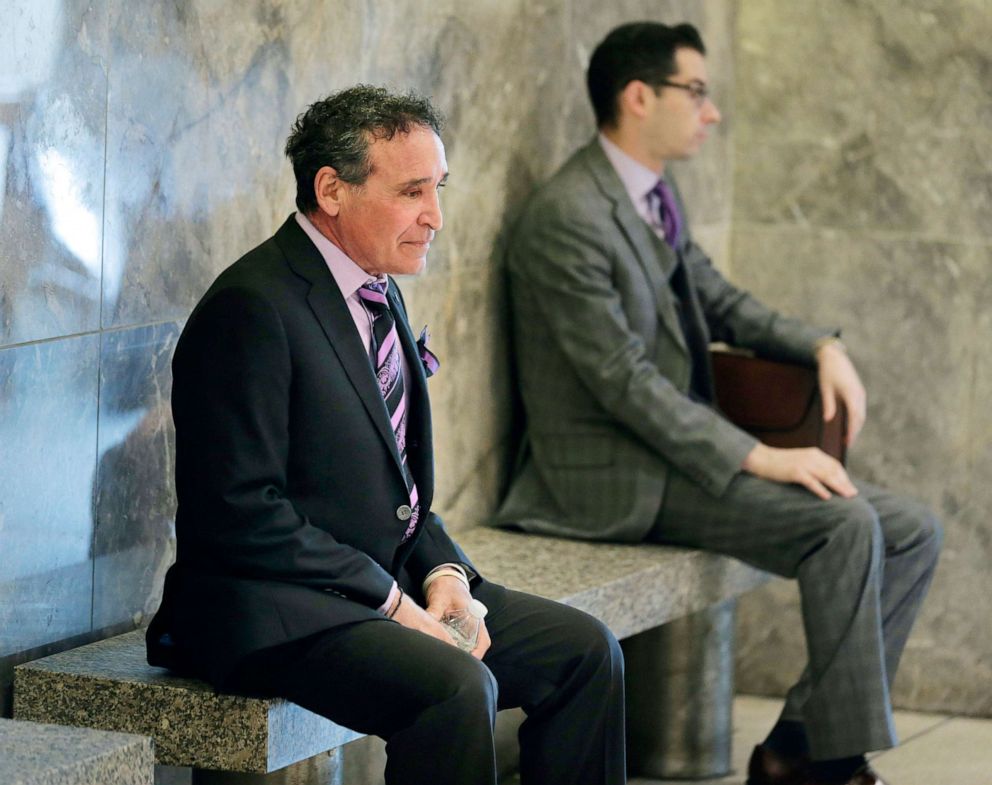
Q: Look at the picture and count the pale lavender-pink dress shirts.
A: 2